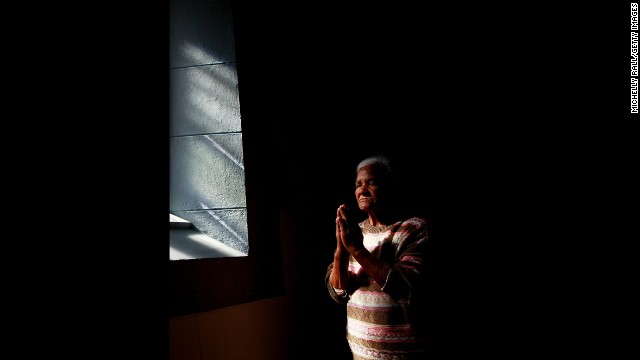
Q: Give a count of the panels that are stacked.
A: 4